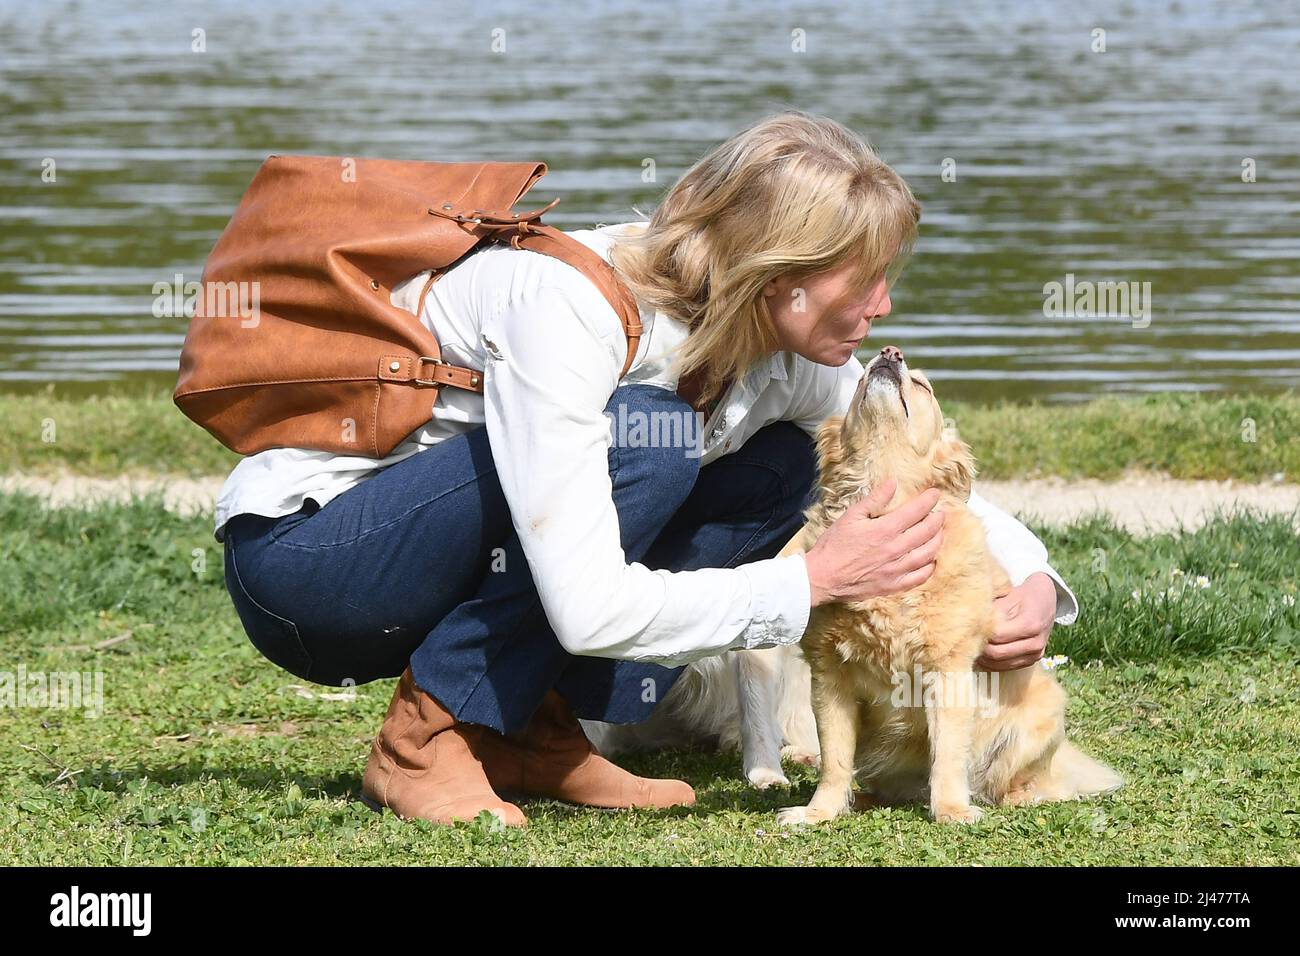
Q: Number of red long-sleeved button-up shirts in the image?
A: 0